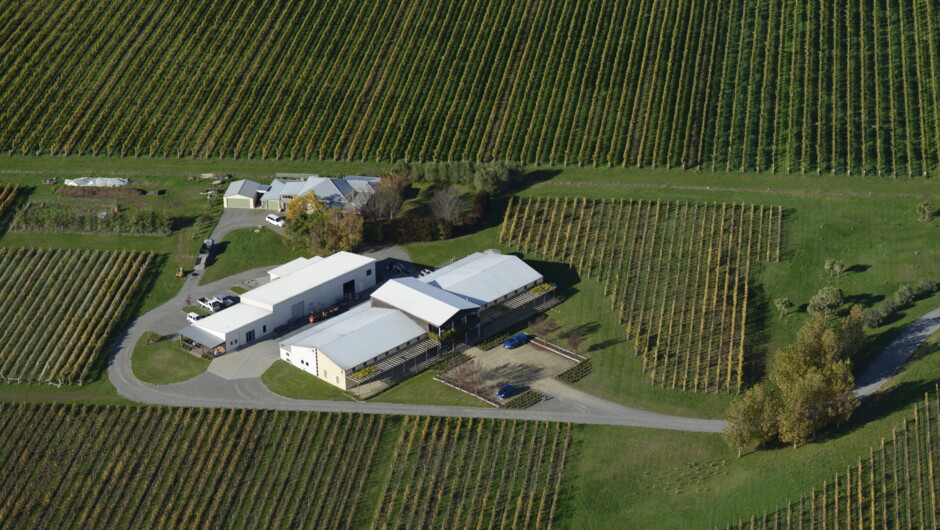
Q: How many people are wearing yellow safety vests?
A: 0